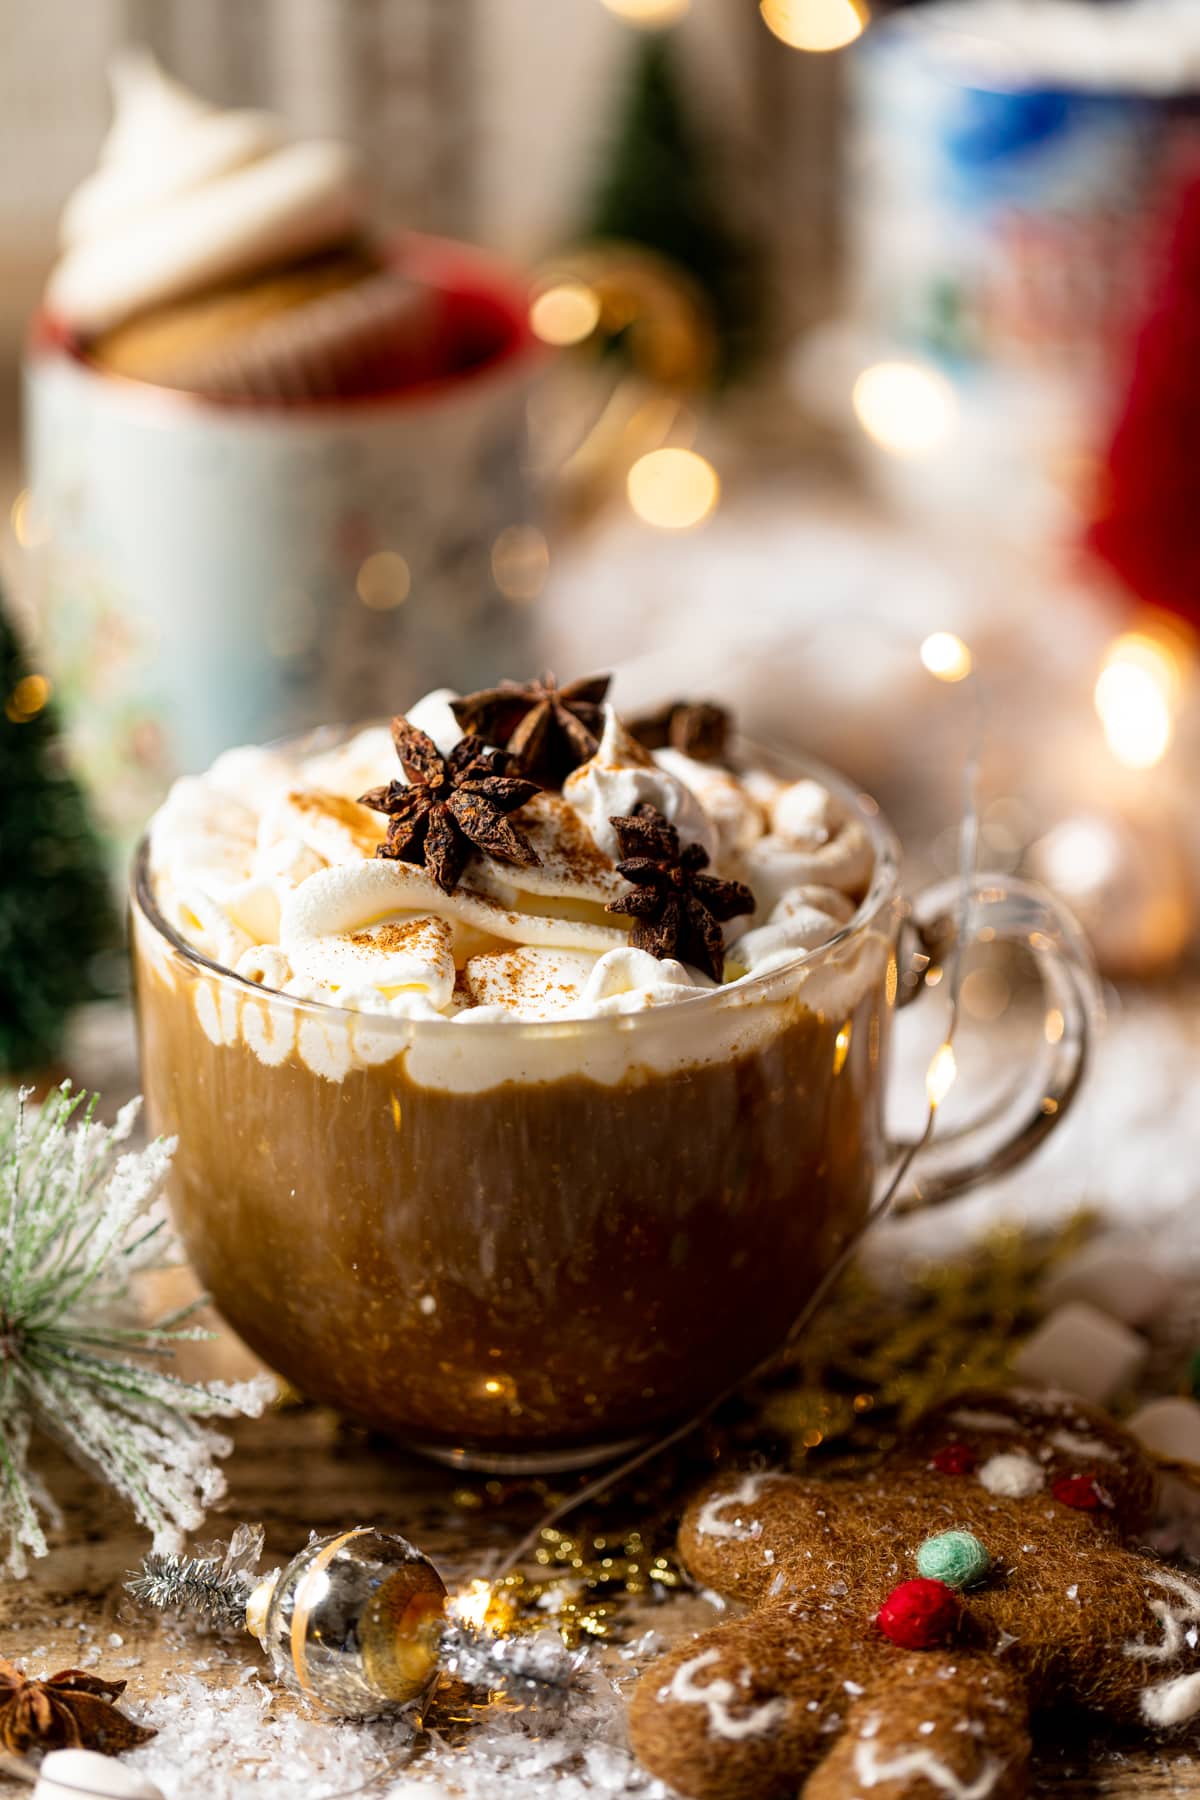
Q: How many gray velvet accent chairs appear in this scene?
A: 0